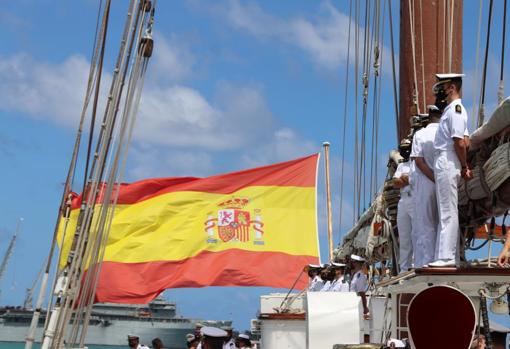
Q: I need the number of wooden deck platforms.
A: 1